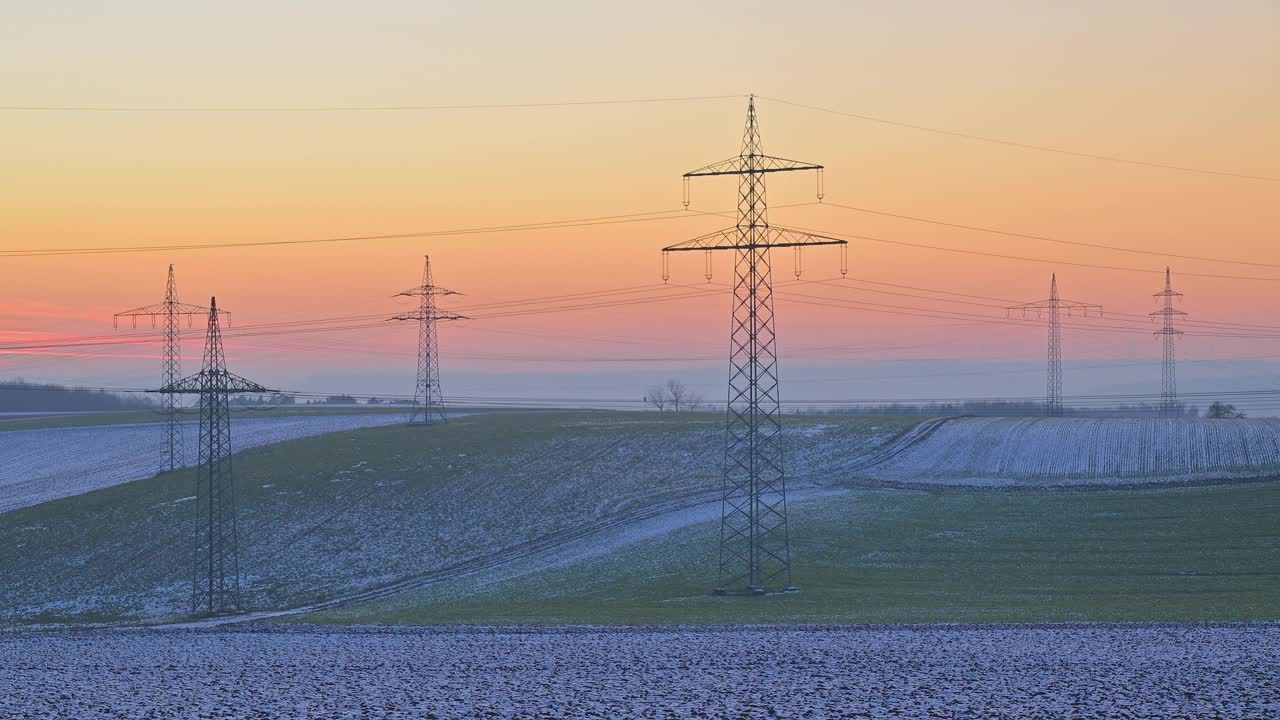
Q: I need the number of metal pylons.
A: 6